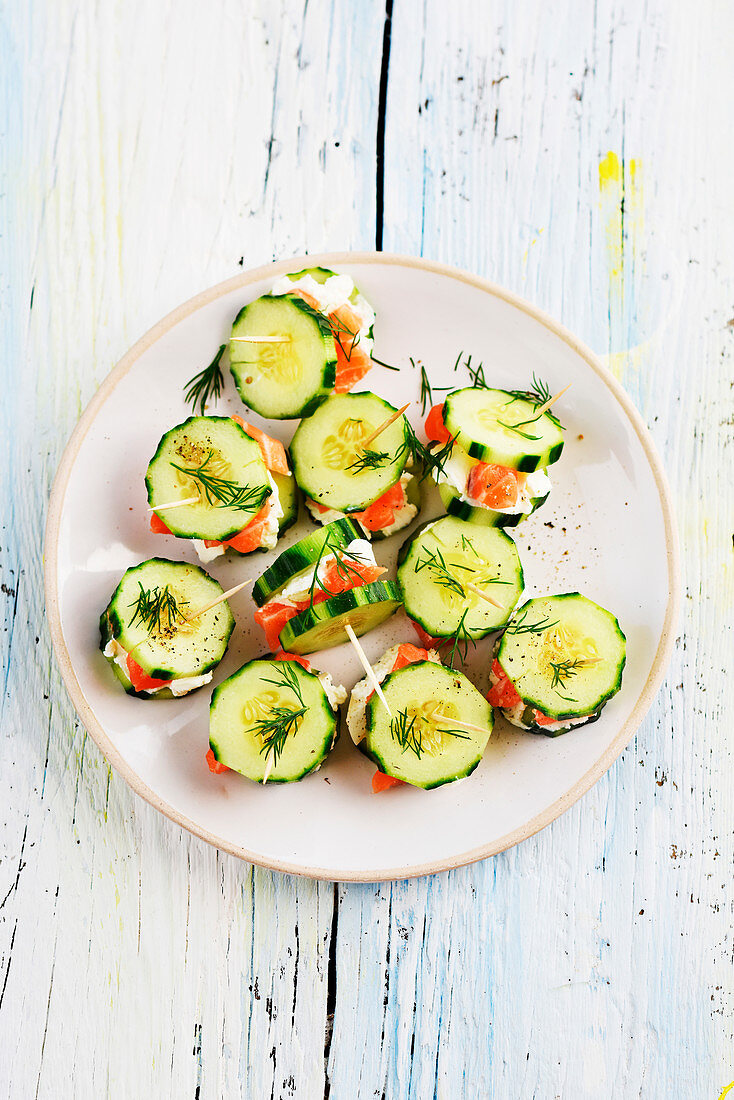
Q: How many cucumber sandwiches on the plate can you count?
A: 10